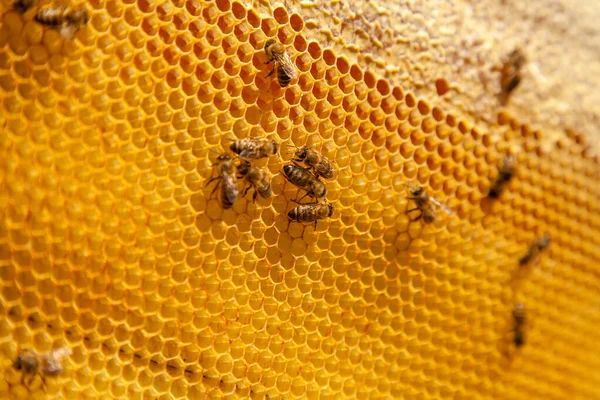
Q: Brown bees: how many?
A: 15